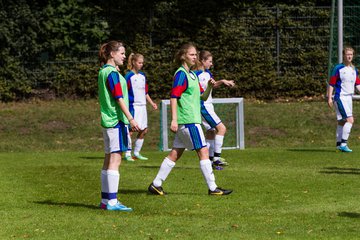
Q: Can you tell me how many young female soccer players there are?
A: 5